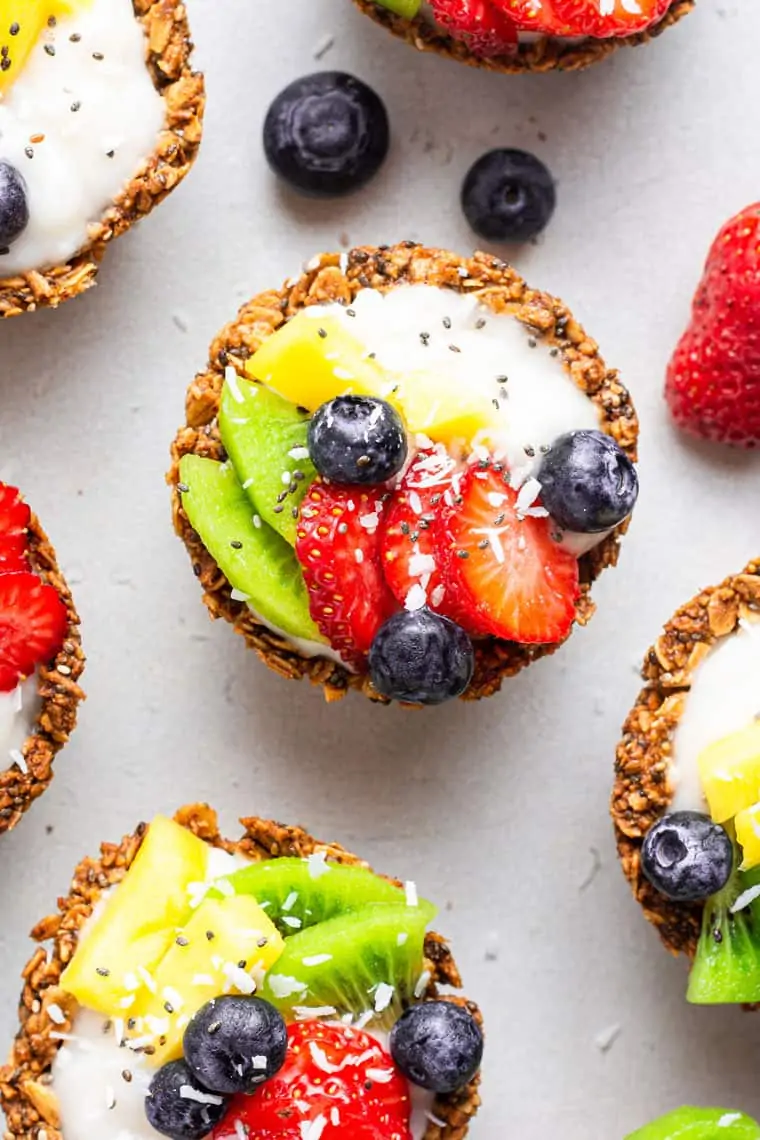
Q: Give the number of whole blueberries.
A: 9